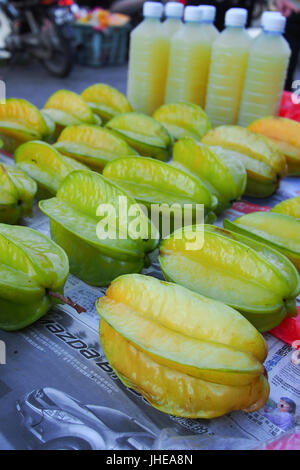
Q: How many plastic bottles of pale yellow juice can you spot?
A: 6